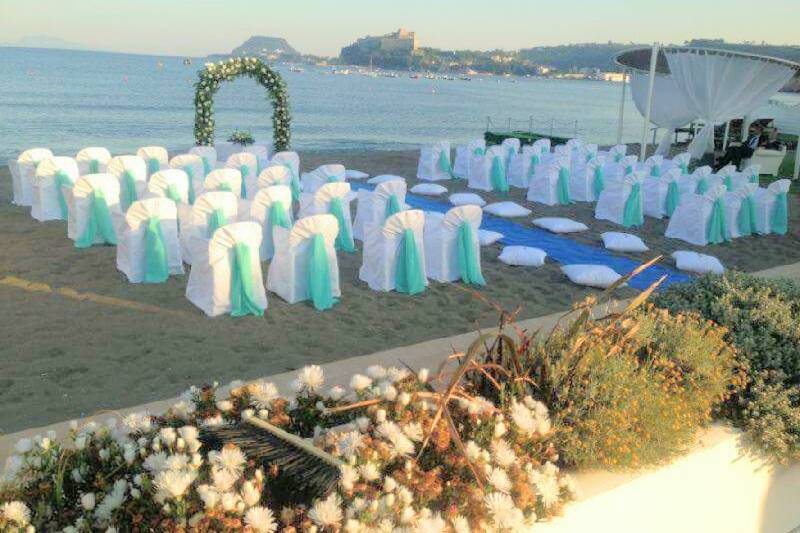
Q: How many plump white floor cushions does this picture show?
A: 11